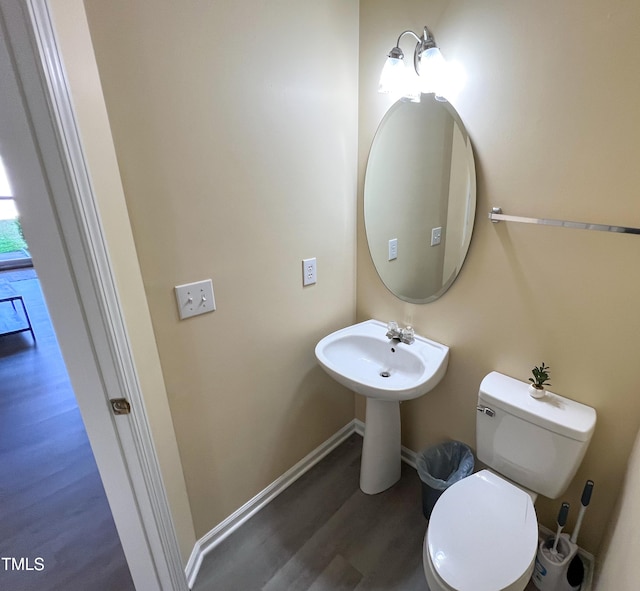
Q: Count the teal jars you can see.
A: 0